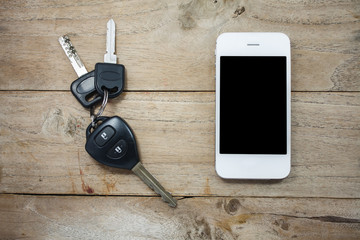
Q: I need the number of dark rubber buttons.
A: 2